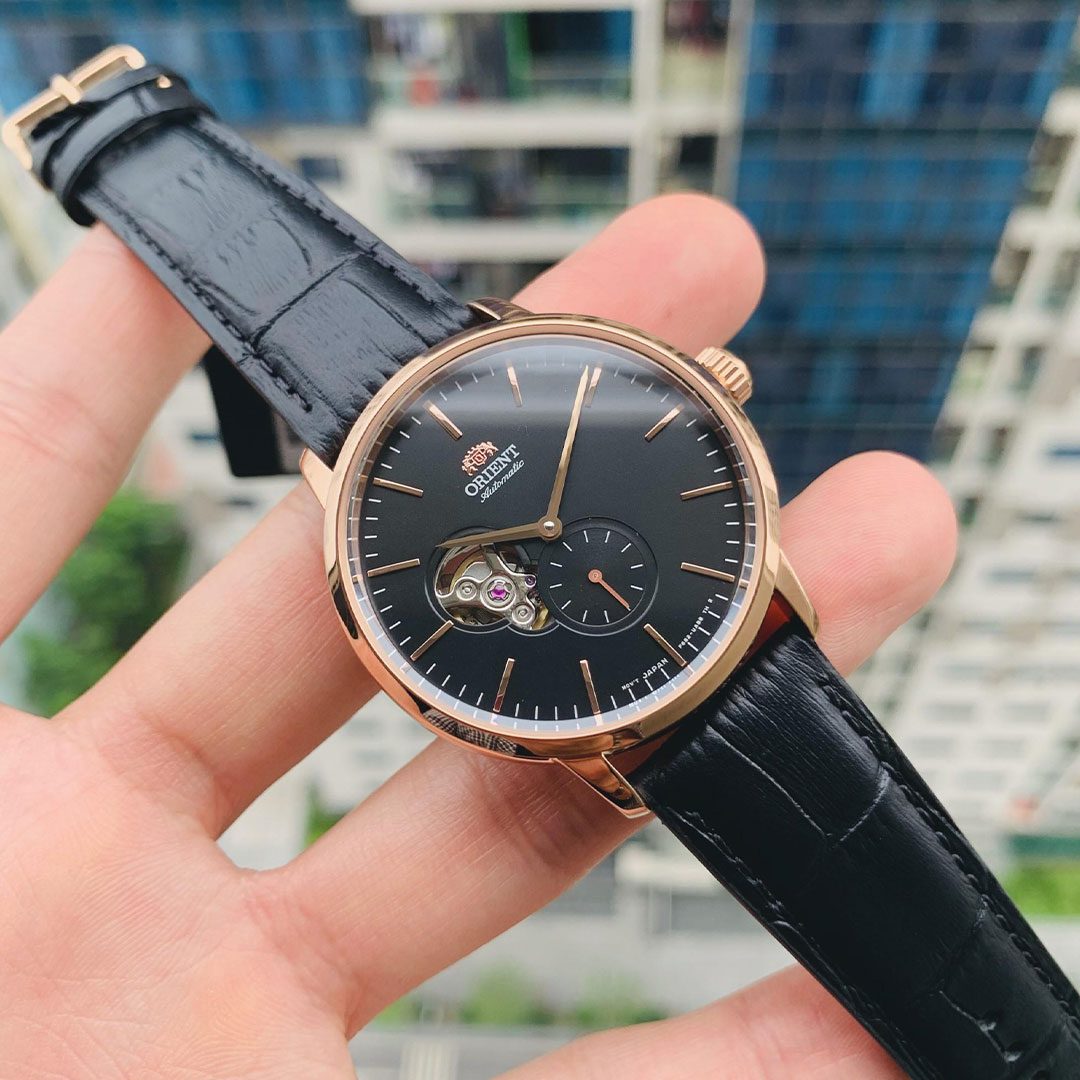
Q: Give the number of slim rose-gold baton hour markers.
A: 12